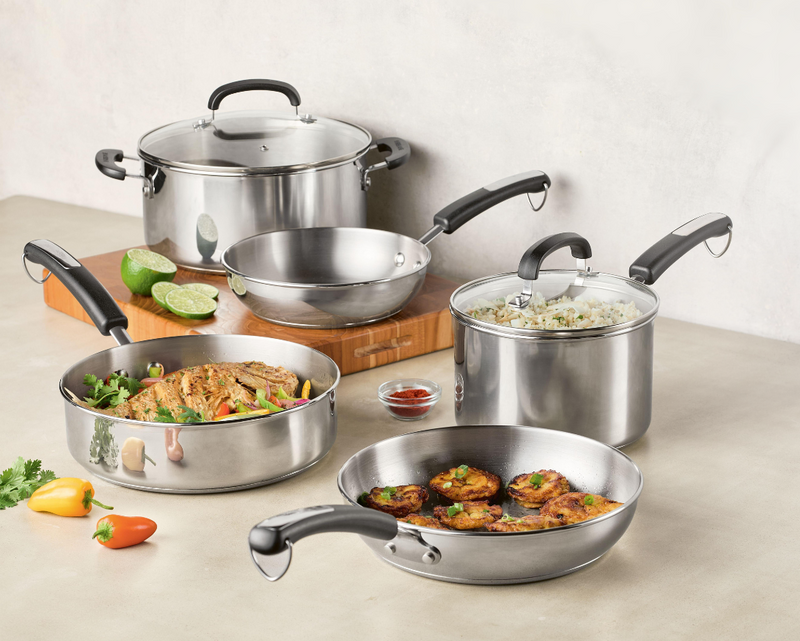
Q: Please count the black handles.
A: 8